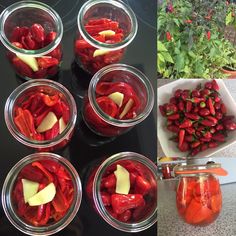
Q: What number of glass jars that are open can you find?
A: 6